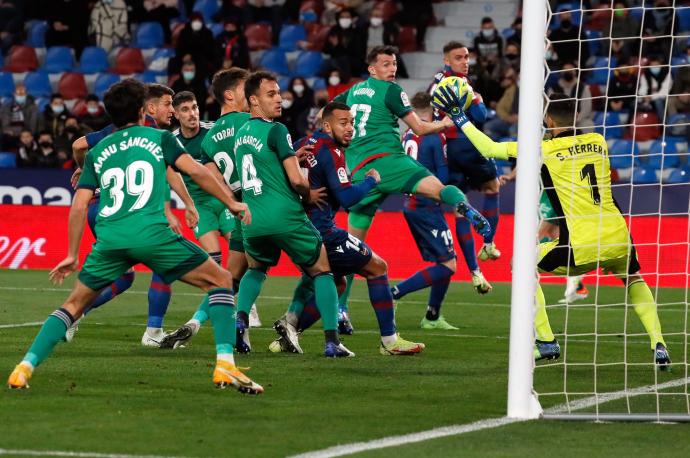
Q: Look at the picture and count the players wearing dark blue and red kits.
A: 4